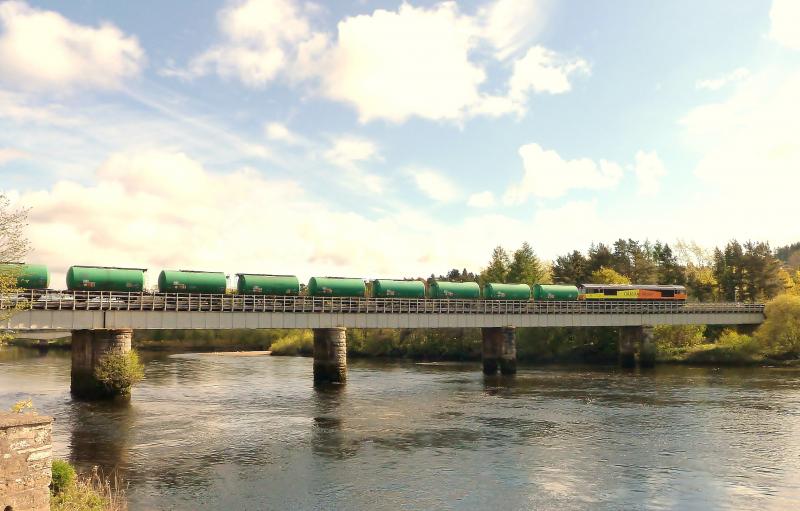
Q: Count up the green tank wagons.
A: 9